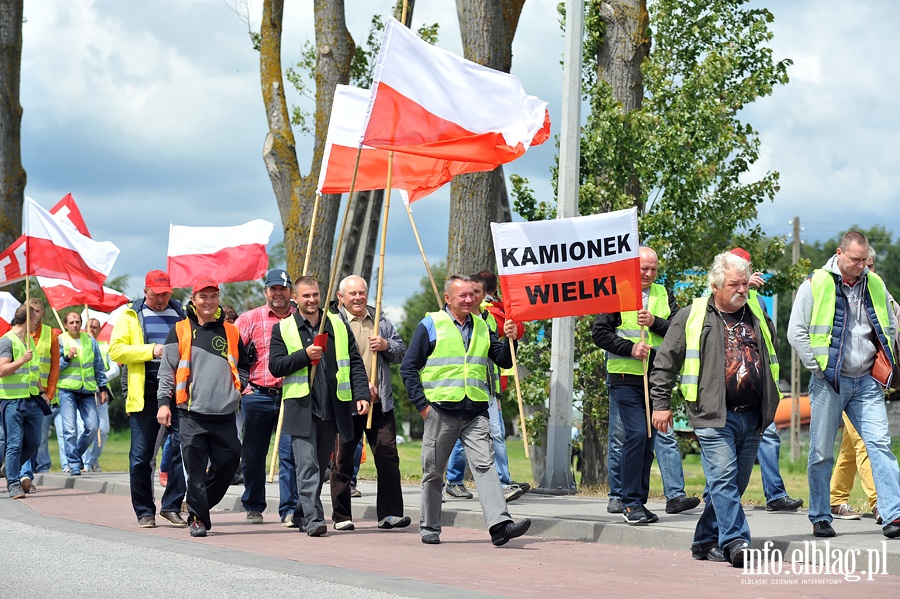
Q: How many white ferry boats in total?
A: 0